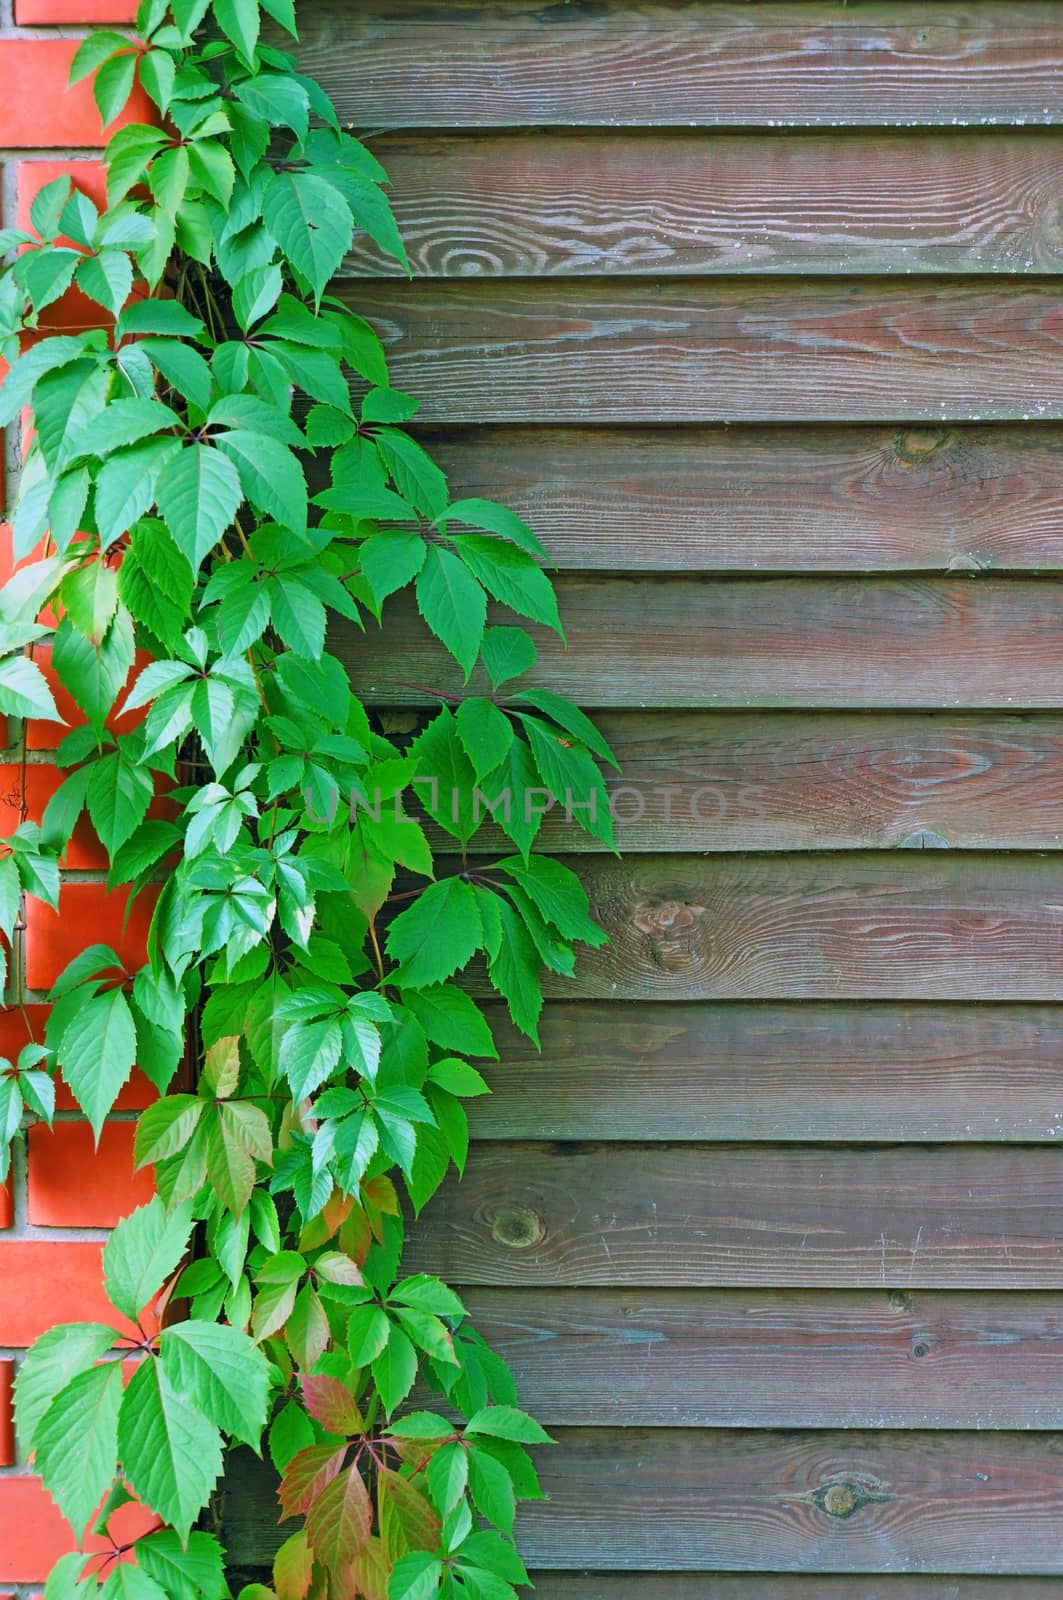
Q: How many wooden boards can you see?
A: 12